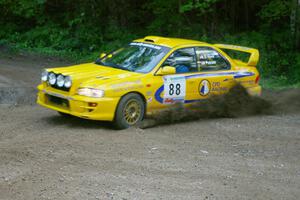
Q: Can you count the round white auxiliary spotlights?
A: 4